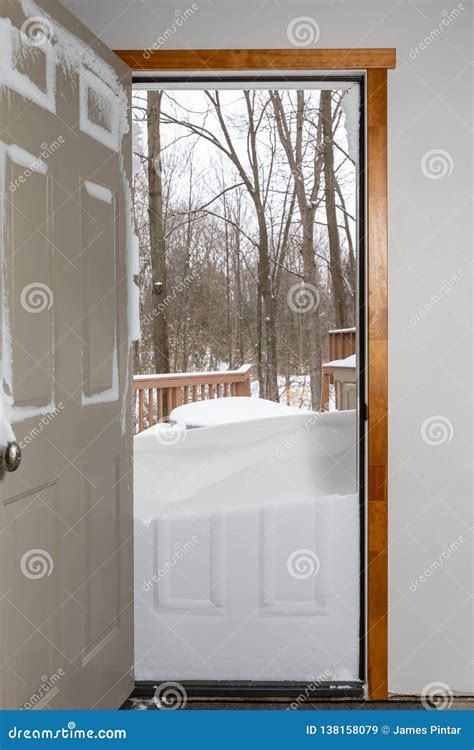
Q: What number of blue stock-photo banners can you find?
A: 1